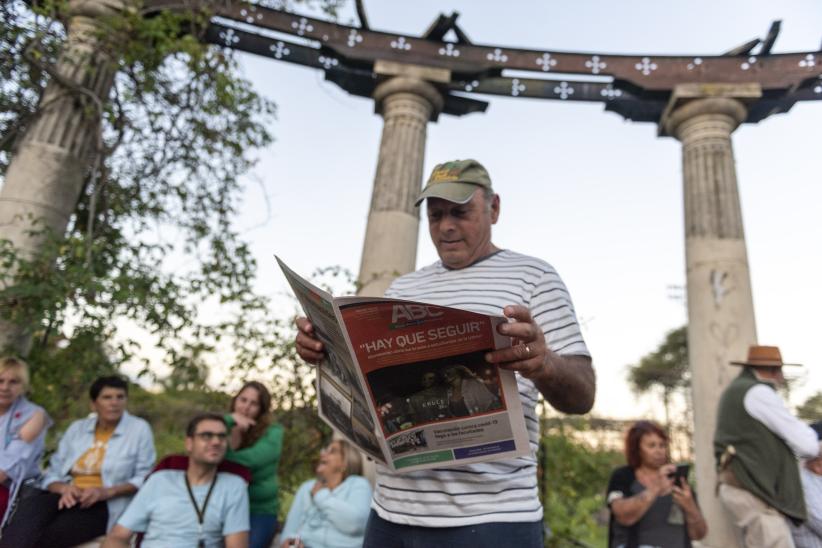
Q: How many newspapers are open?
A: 1